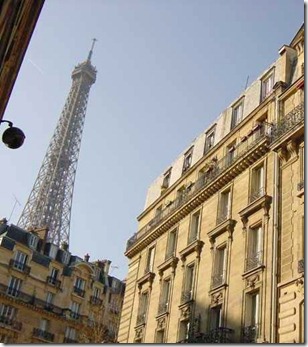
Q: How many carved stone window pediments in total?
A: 5